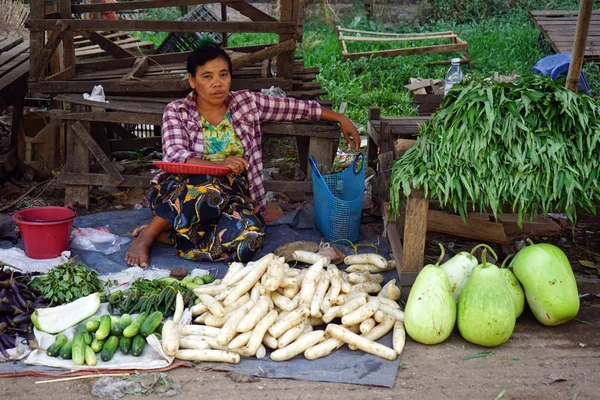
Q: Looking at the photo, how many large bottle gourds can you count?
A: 5